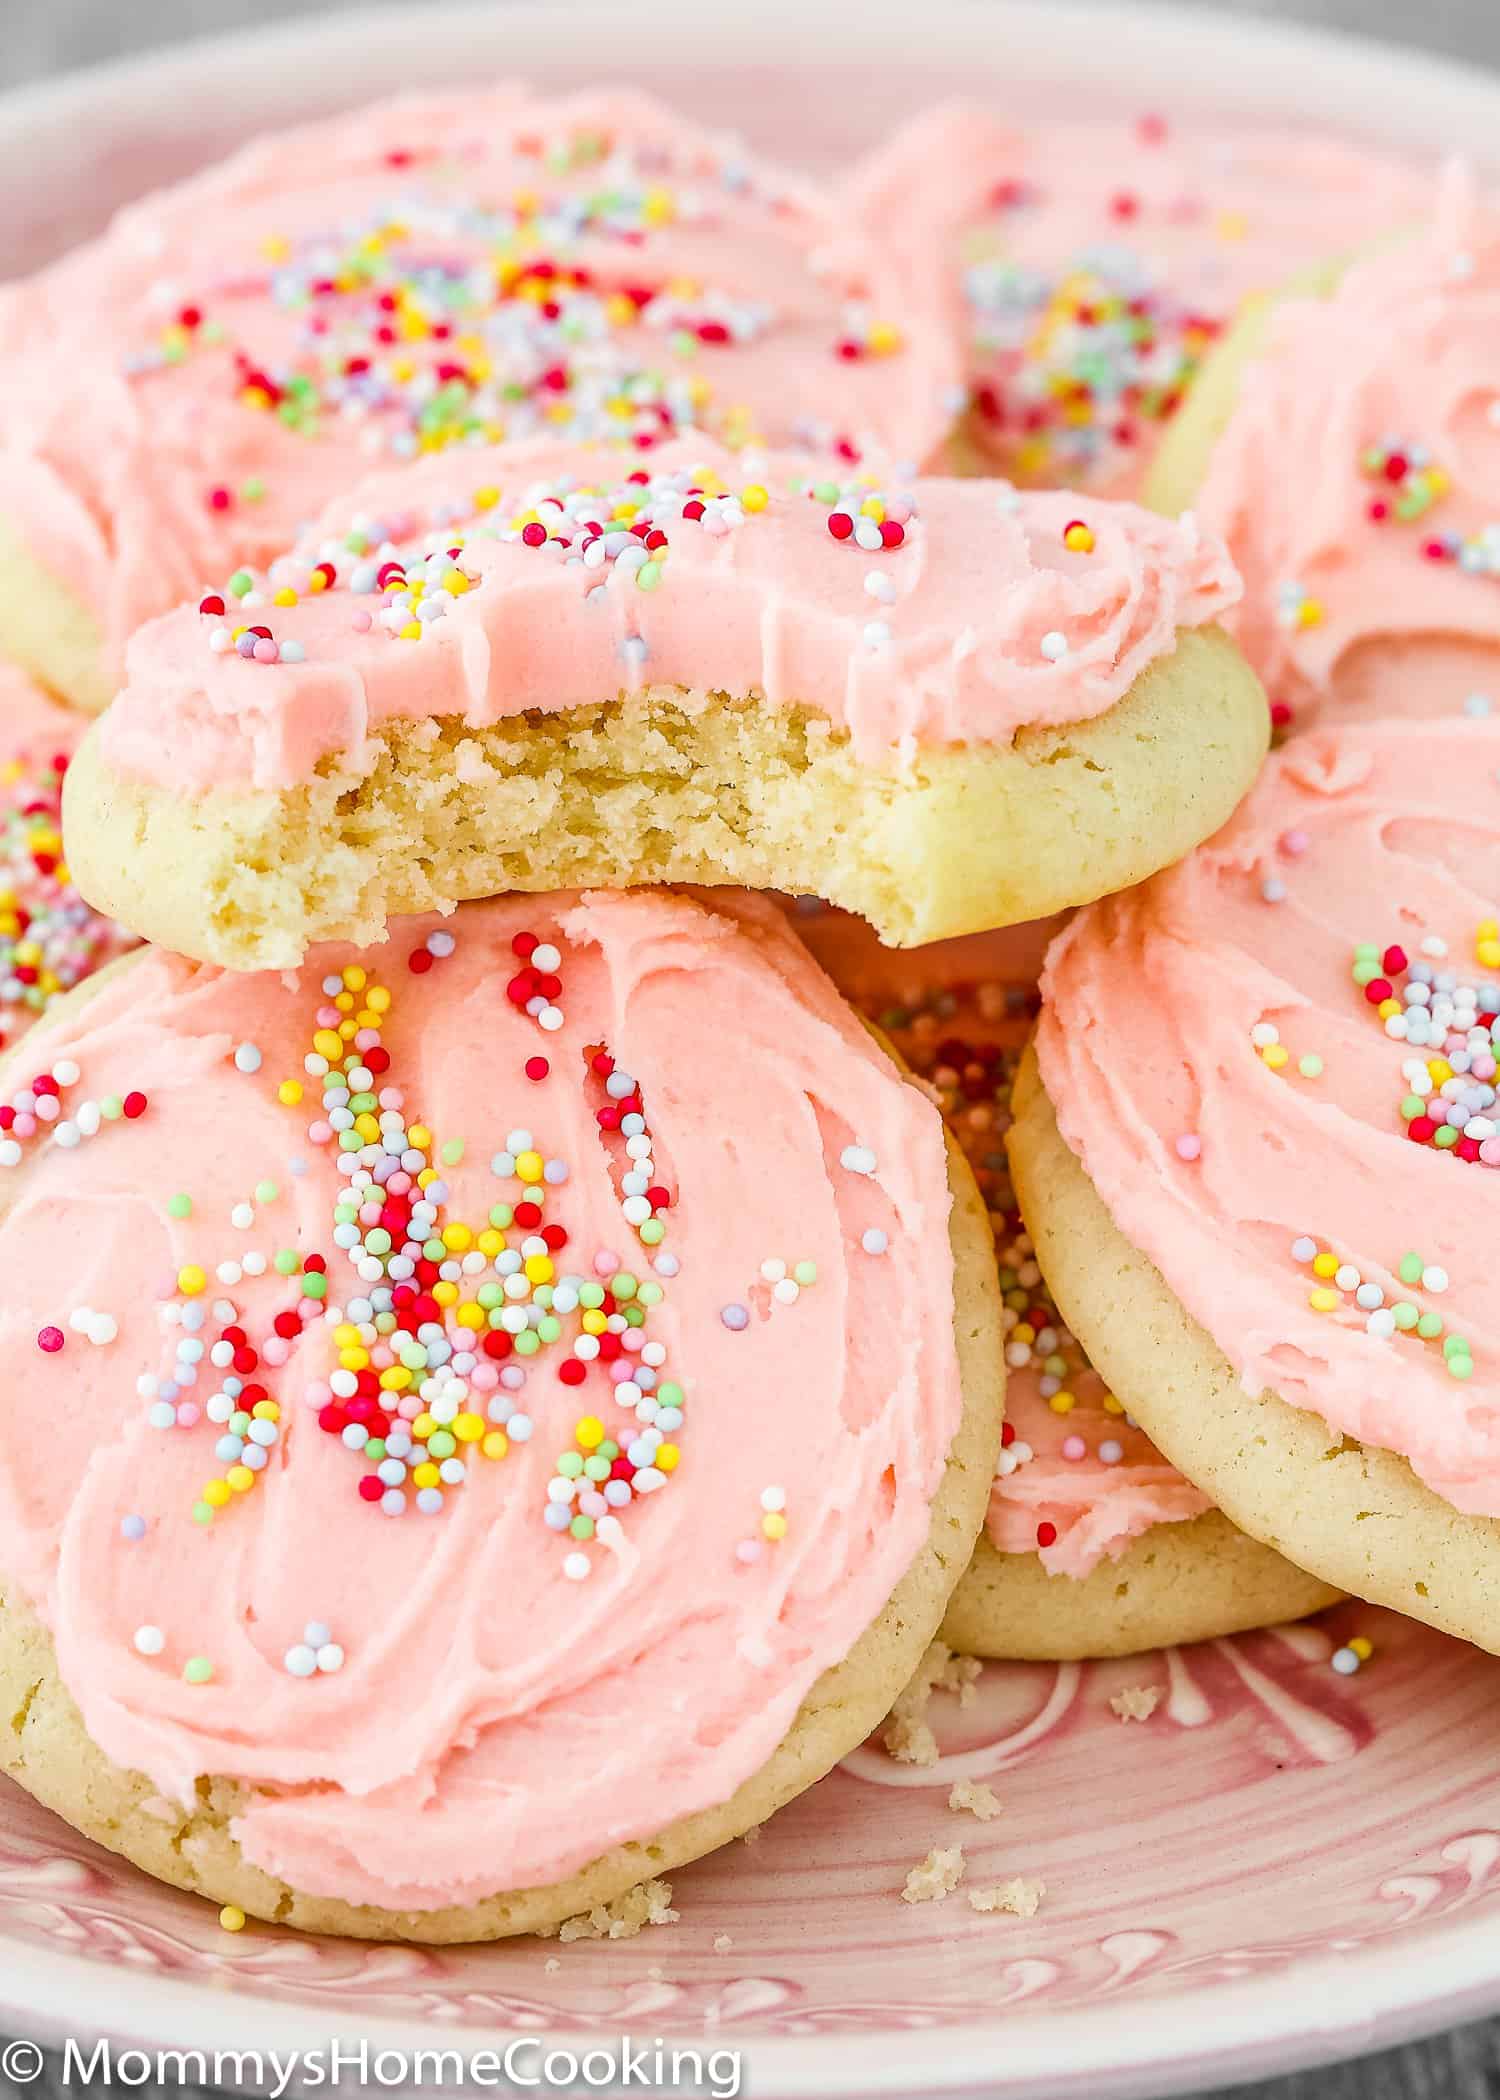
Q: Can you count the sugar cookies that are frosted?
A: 8